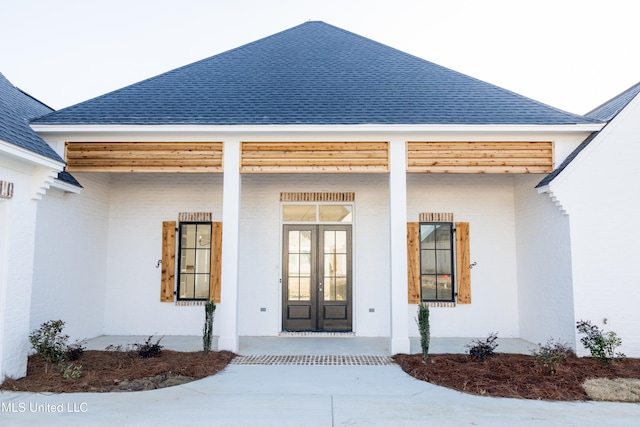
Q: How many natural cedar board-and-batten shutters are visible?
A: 4